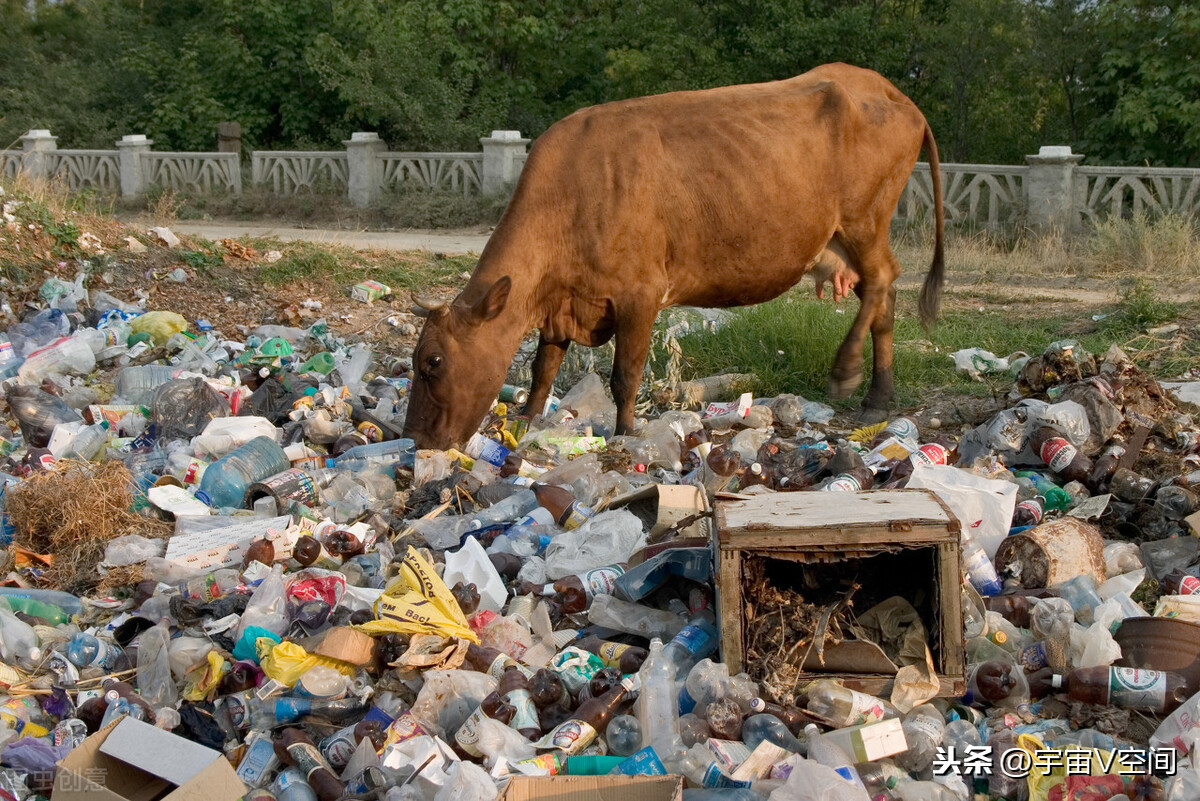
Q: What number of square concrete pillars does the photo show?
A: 5